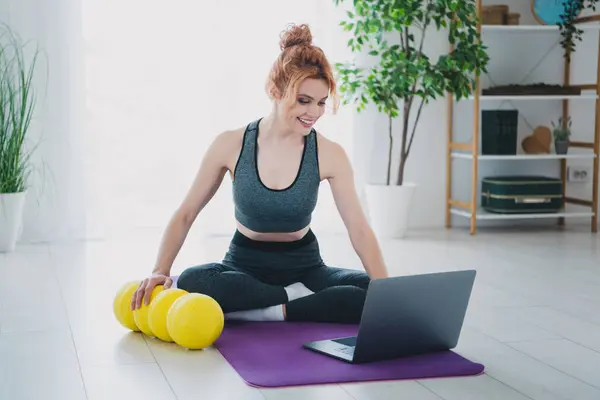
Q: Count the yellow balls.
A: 4